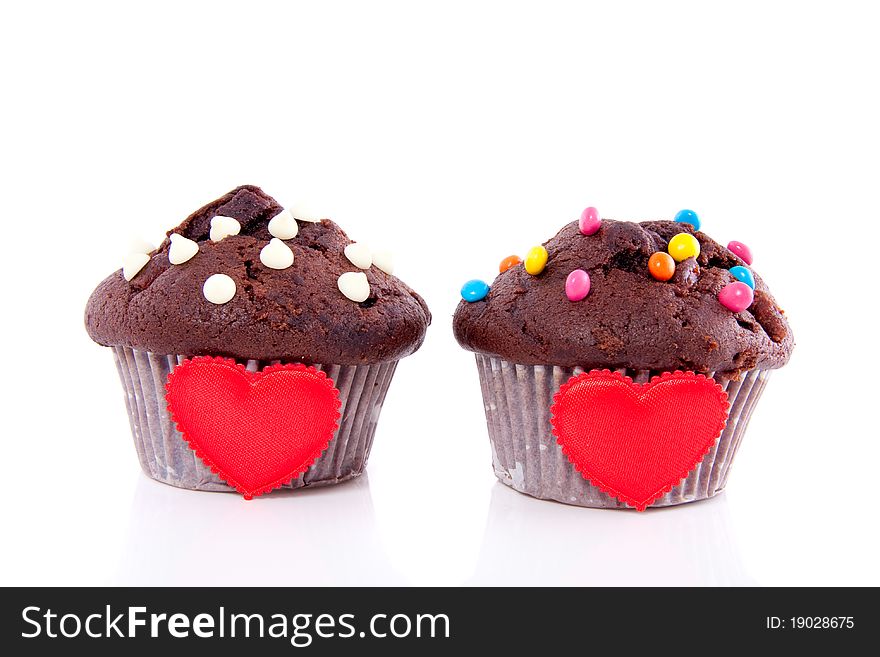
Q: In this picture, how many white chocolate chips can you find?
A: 11